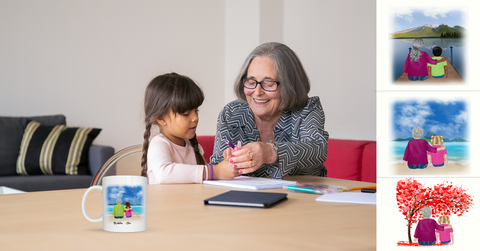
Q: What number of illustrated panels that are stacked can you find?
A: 3